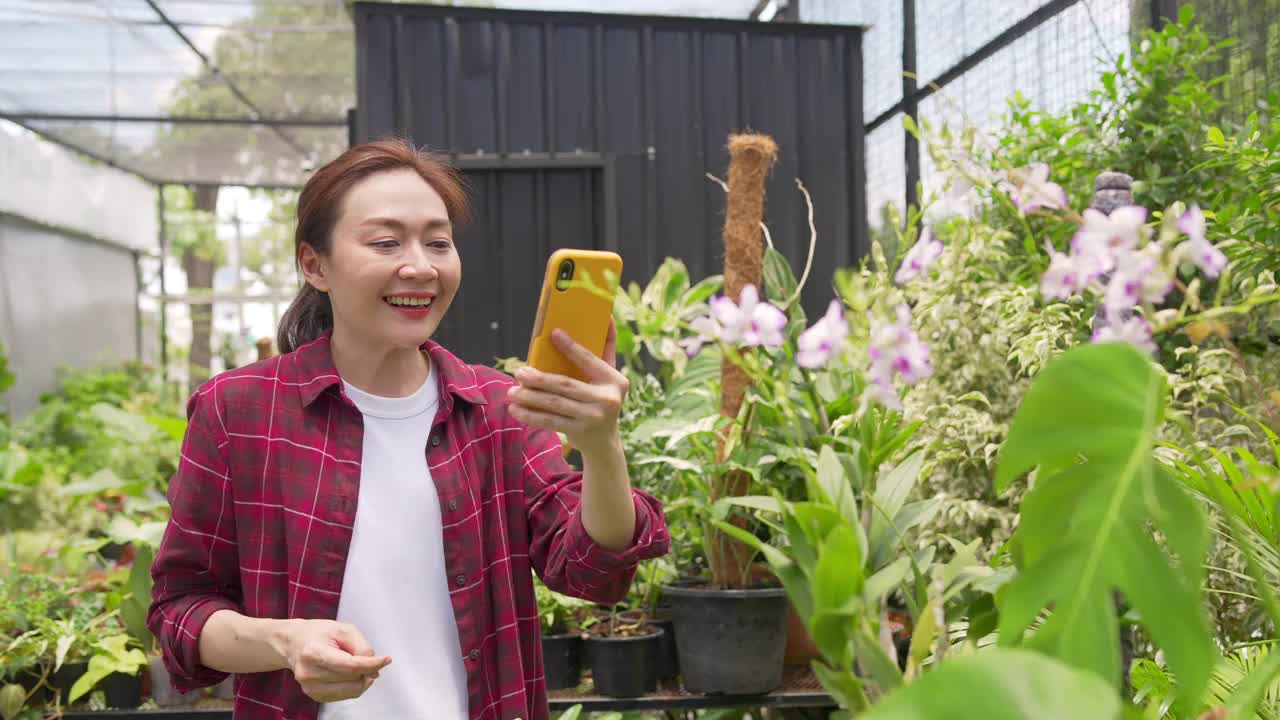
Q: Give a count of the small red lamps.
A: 0